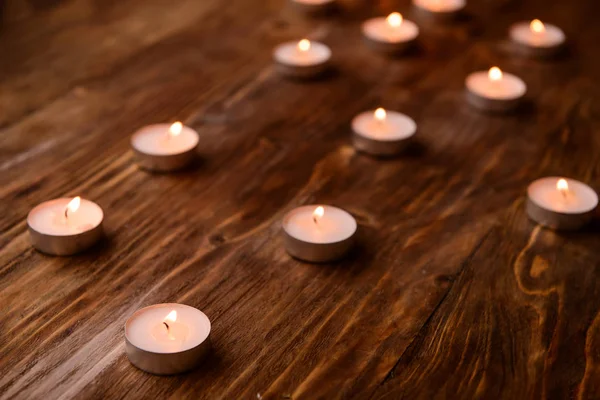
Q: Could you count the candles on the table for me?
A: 12